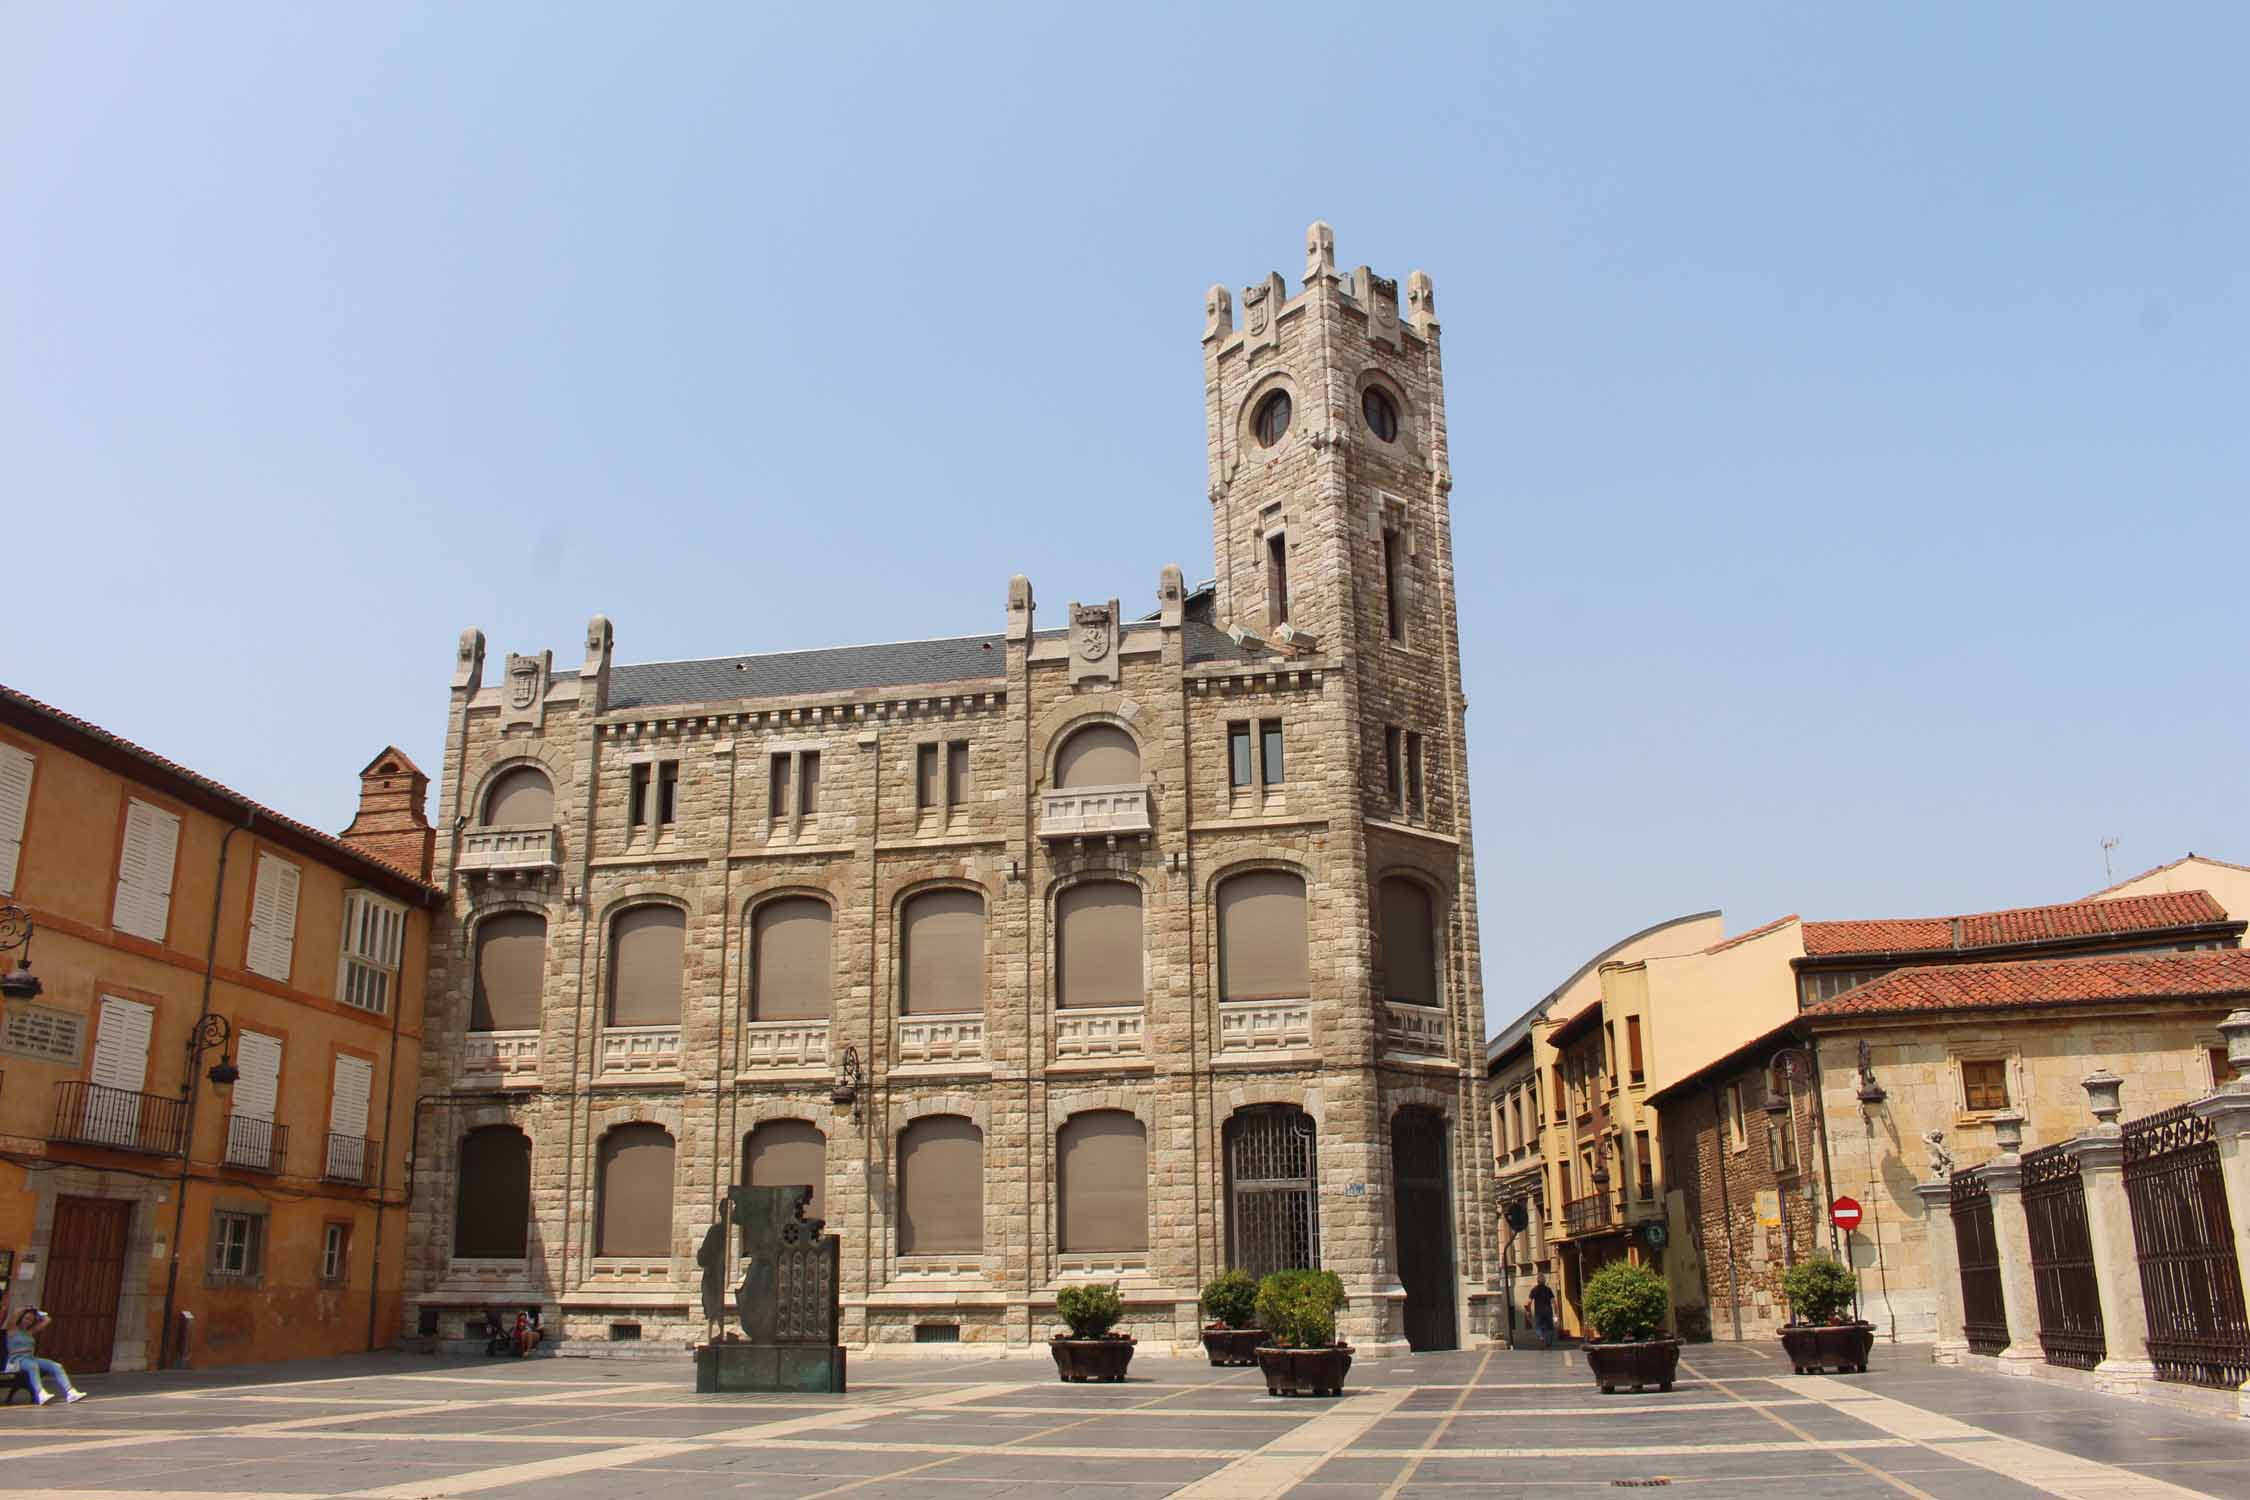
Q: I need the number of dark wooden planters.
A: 5